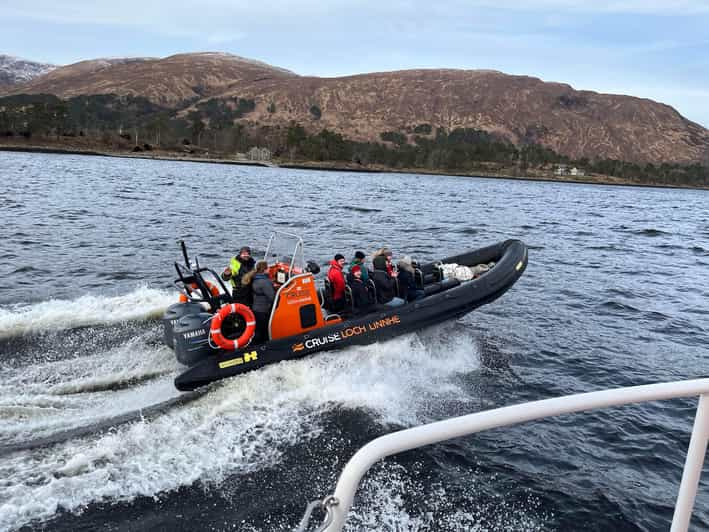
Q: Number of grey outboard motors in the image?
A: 2